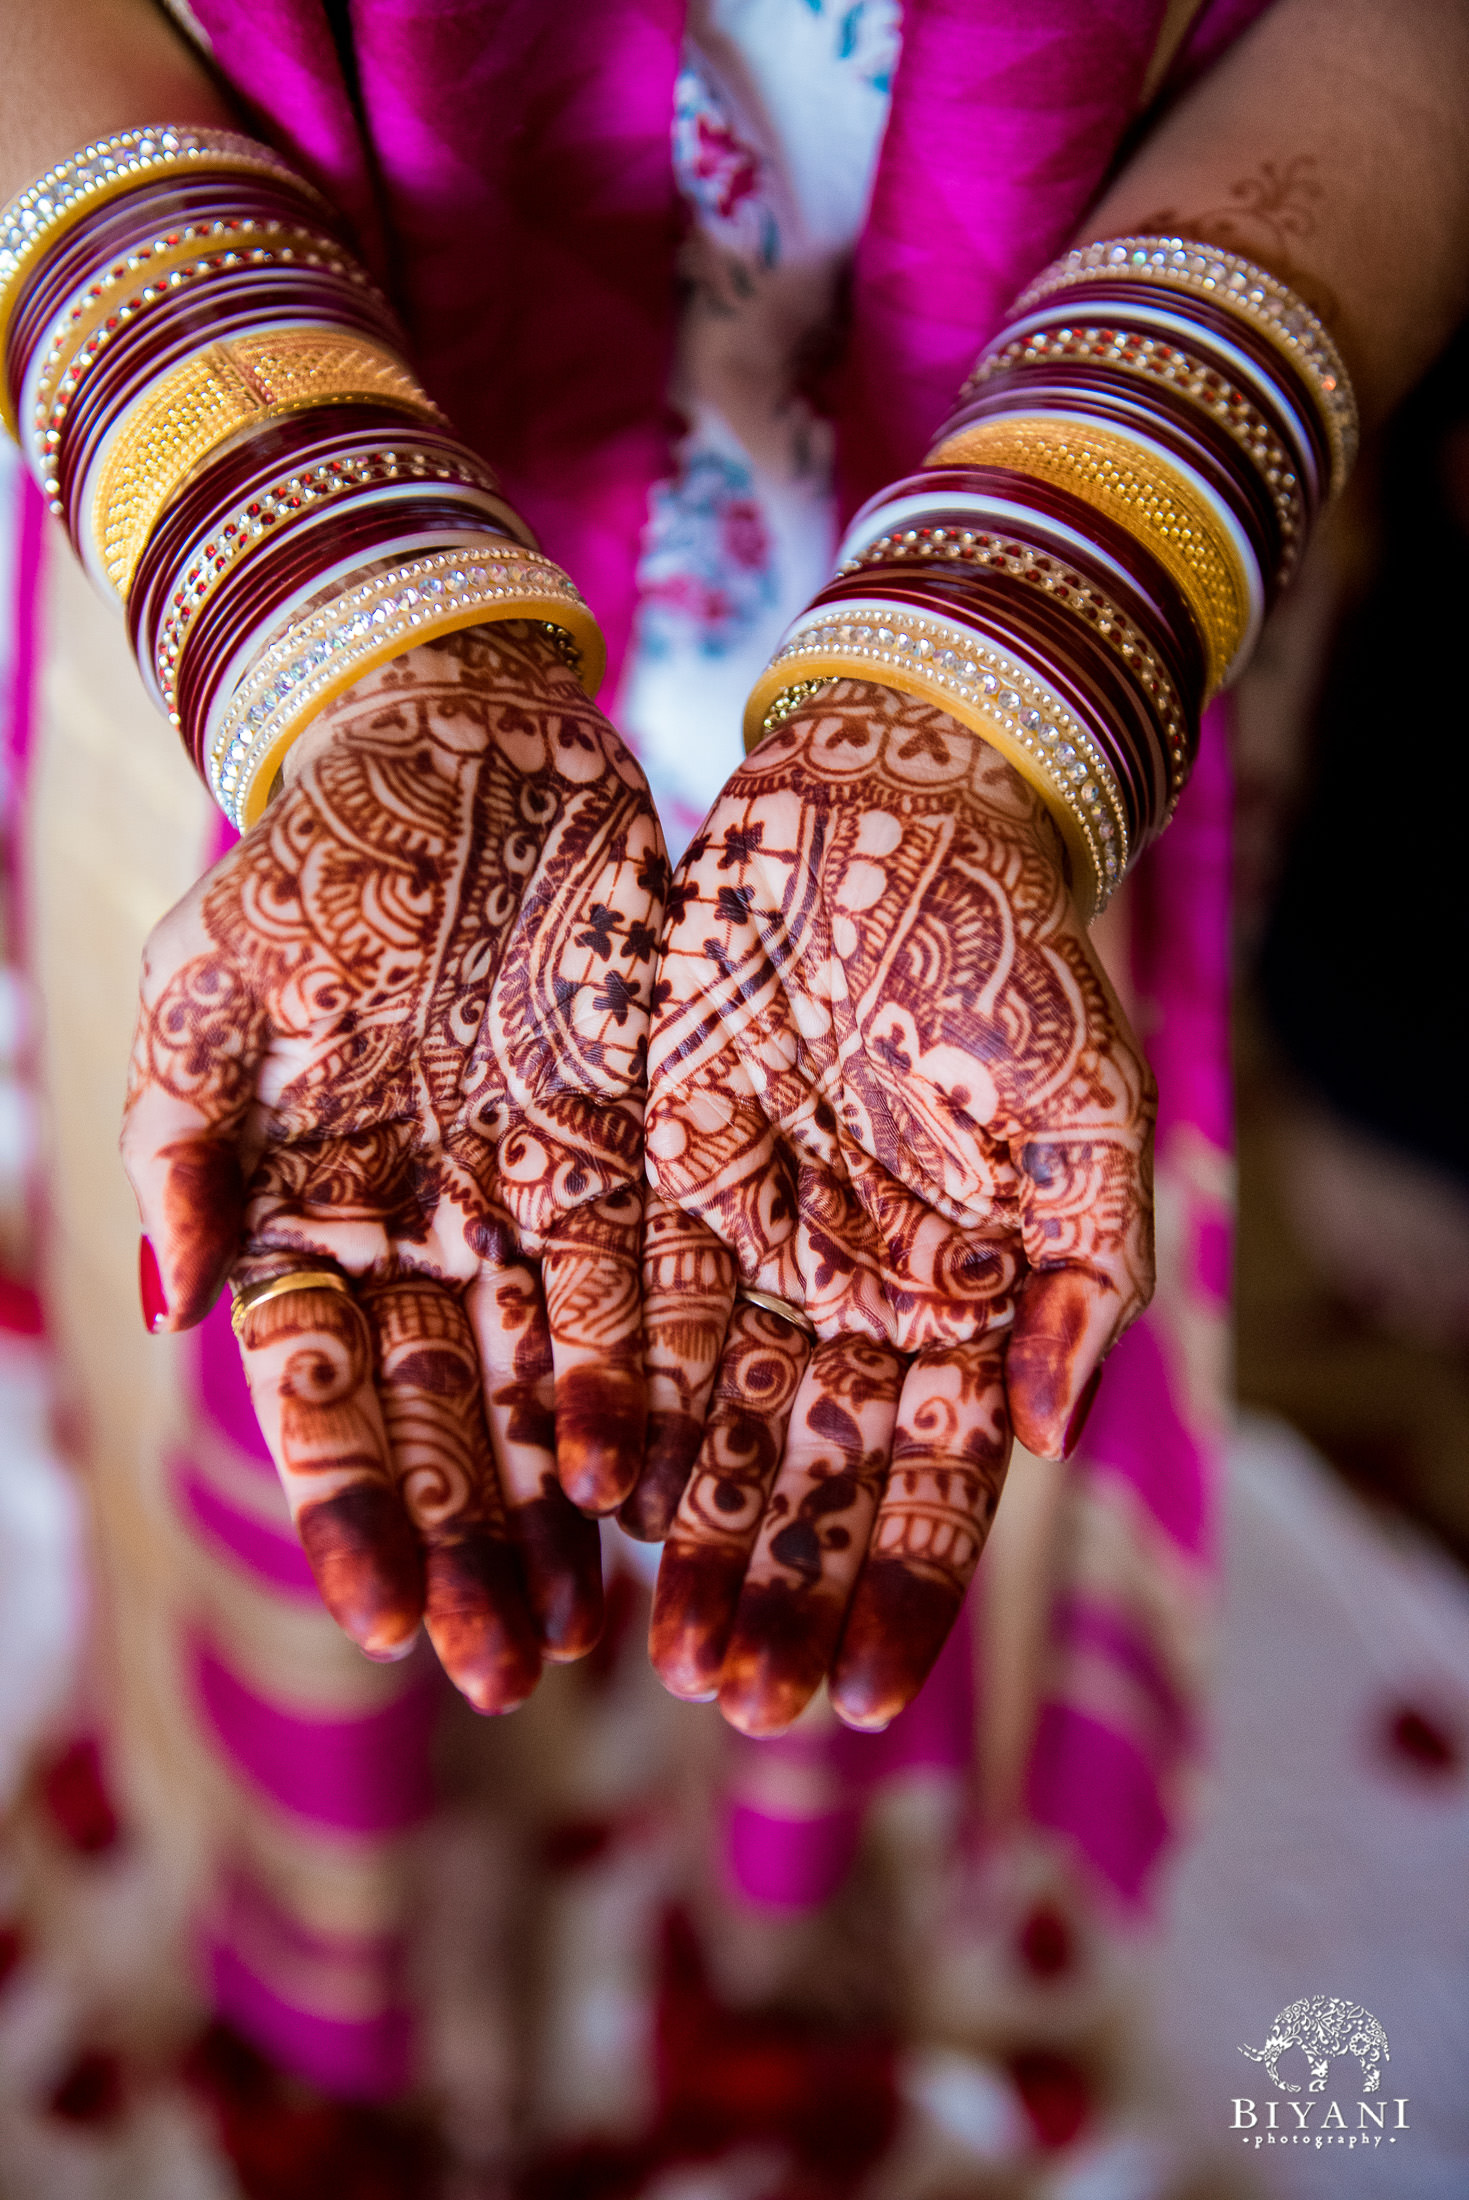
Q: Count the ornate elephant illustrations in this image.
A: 1